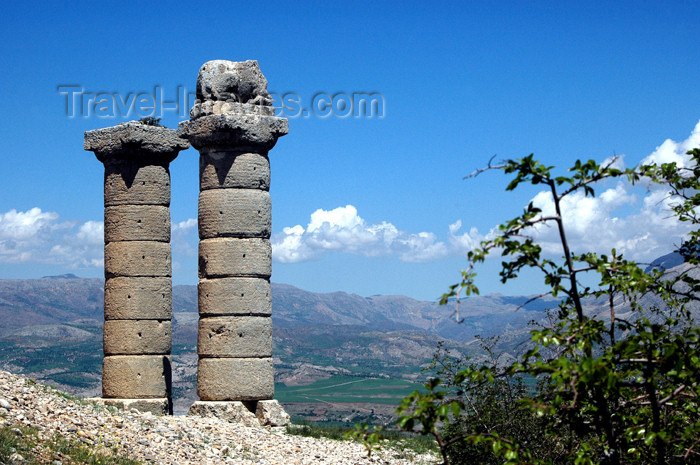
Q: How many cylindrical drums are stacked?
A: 12